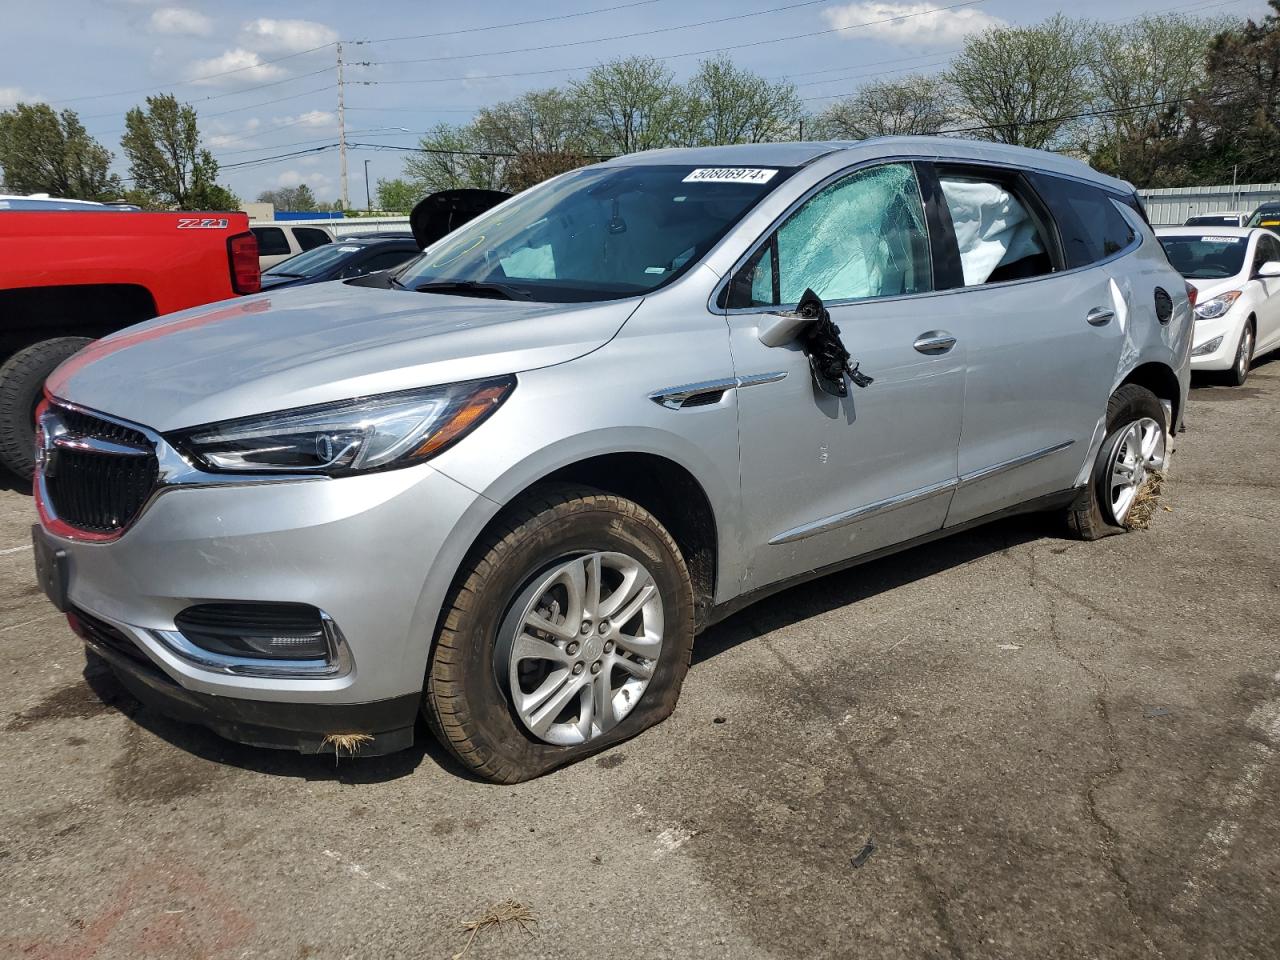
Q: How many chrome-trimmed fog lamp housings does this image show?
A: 1